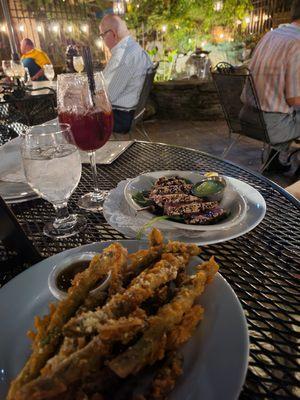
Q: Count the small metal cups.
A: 1